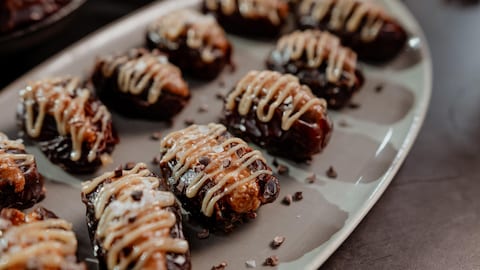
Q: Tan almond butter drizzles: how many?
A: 11